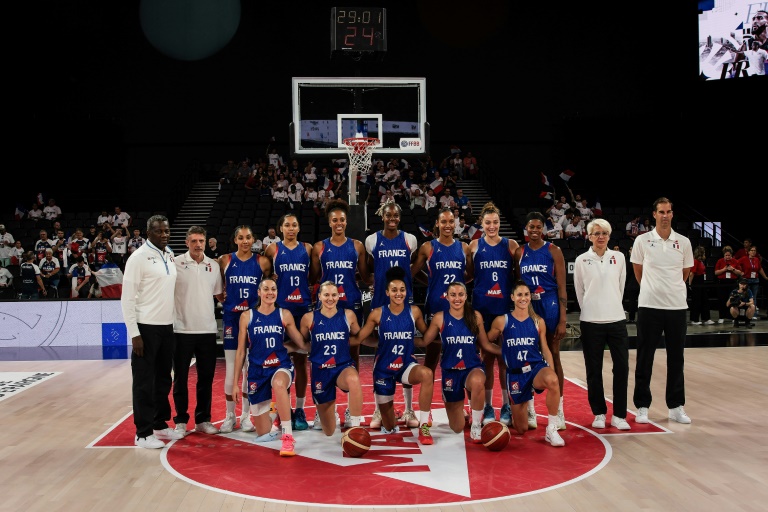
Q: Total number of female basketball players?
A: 12